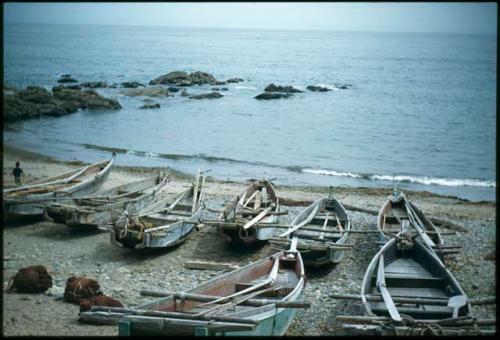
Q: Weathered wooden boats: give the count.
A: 8